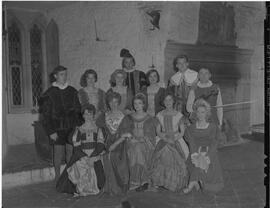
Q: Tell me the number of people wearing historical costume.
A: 12